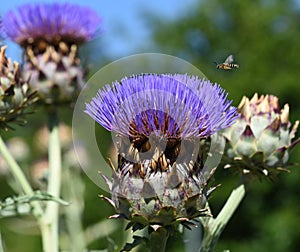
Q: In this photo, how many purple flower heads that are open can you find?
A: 2